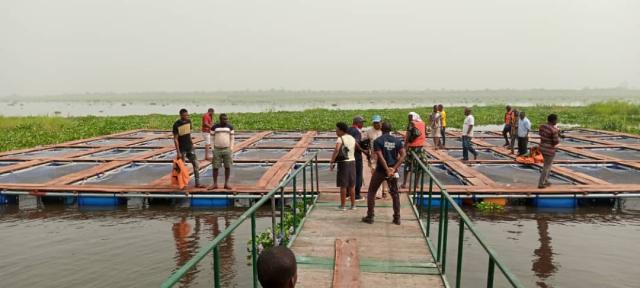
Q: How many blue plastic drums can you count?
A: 5